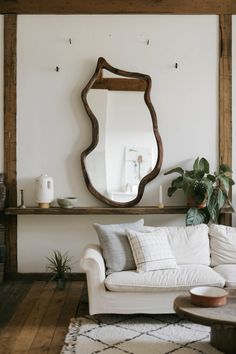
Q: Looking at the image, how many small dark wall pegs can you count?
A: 4